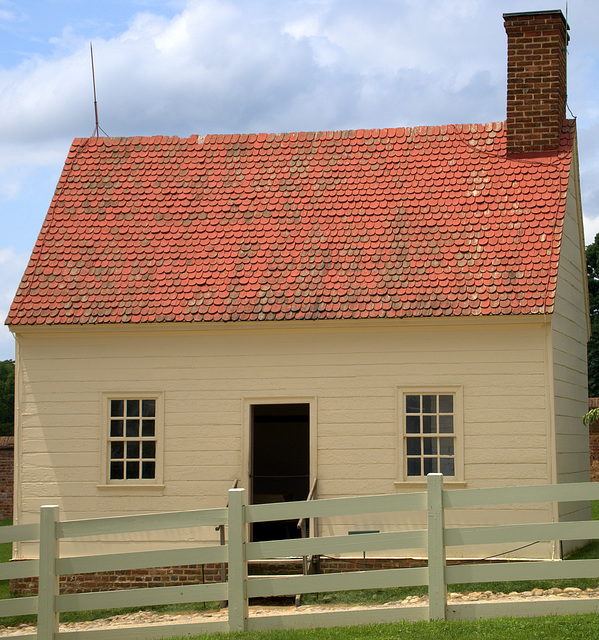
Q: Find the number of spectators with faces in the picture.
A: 0